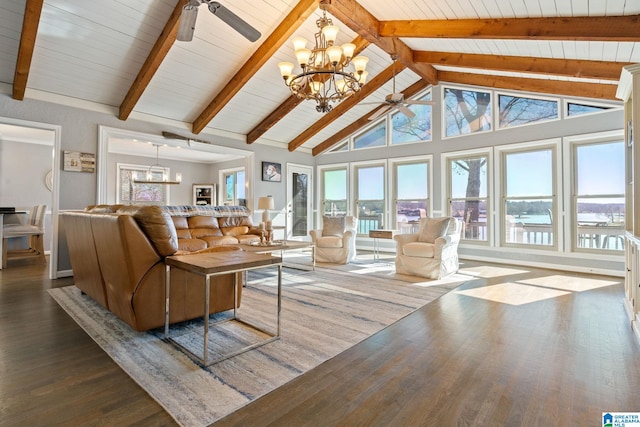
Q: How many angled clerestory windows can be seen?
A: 6